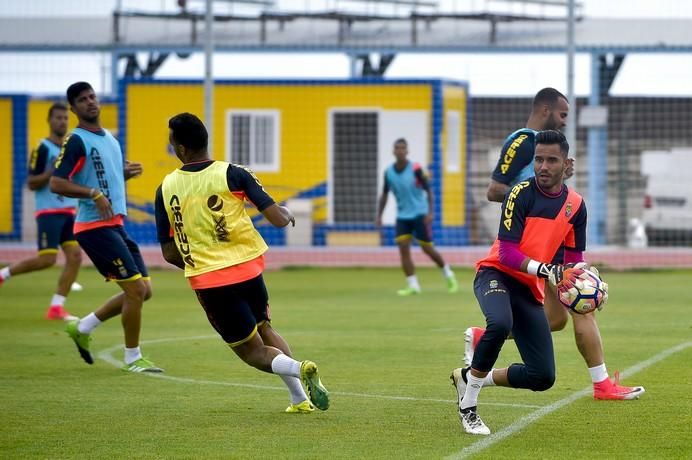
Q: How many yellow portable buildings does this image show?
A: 2